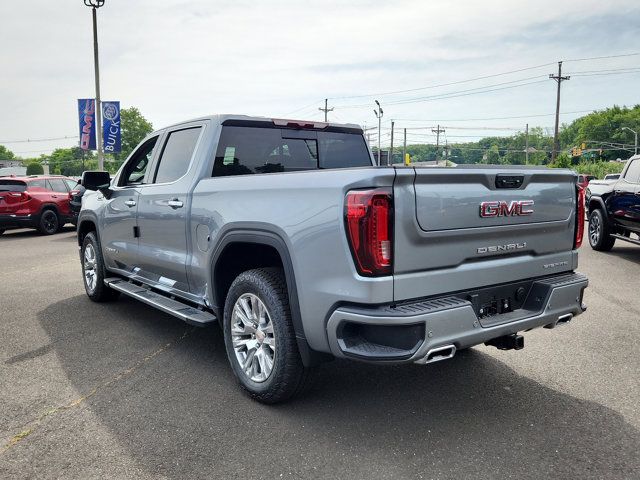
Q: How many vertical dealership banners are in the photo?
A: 2